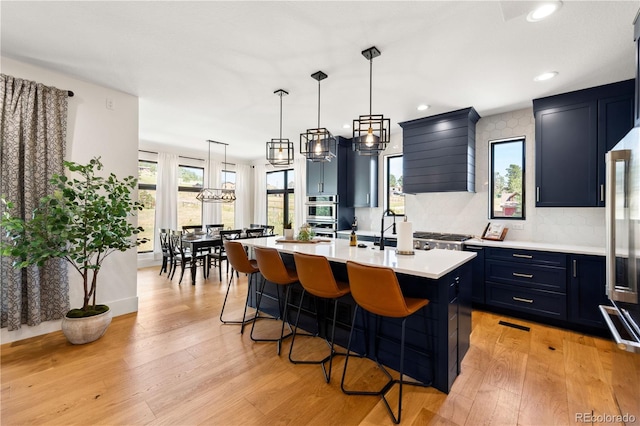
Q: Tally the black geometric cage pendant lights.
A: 3